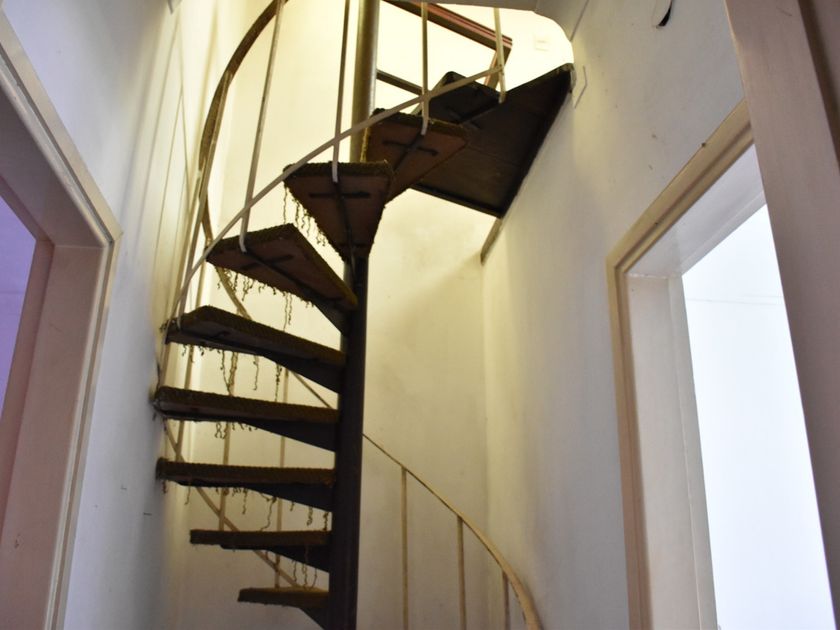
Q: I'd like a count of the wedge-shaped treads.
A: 9